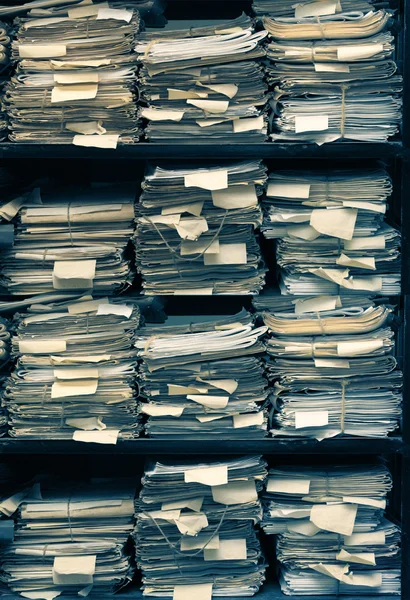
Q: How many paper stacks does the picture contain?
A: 12